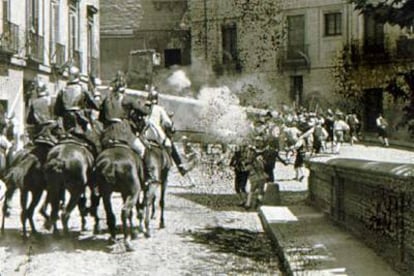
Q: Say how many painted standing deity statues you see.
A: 0